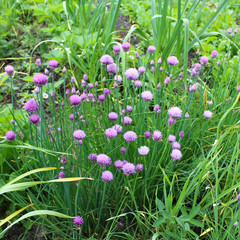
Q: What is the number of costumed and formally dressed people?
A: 0